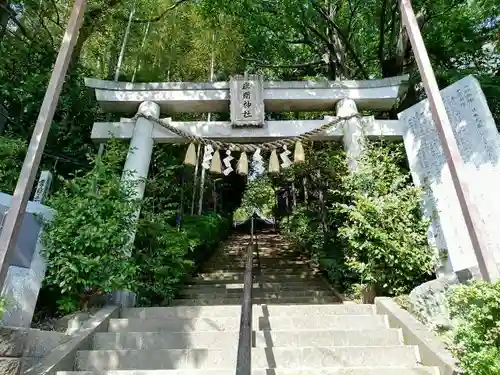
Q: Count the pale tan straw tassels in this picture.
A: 5